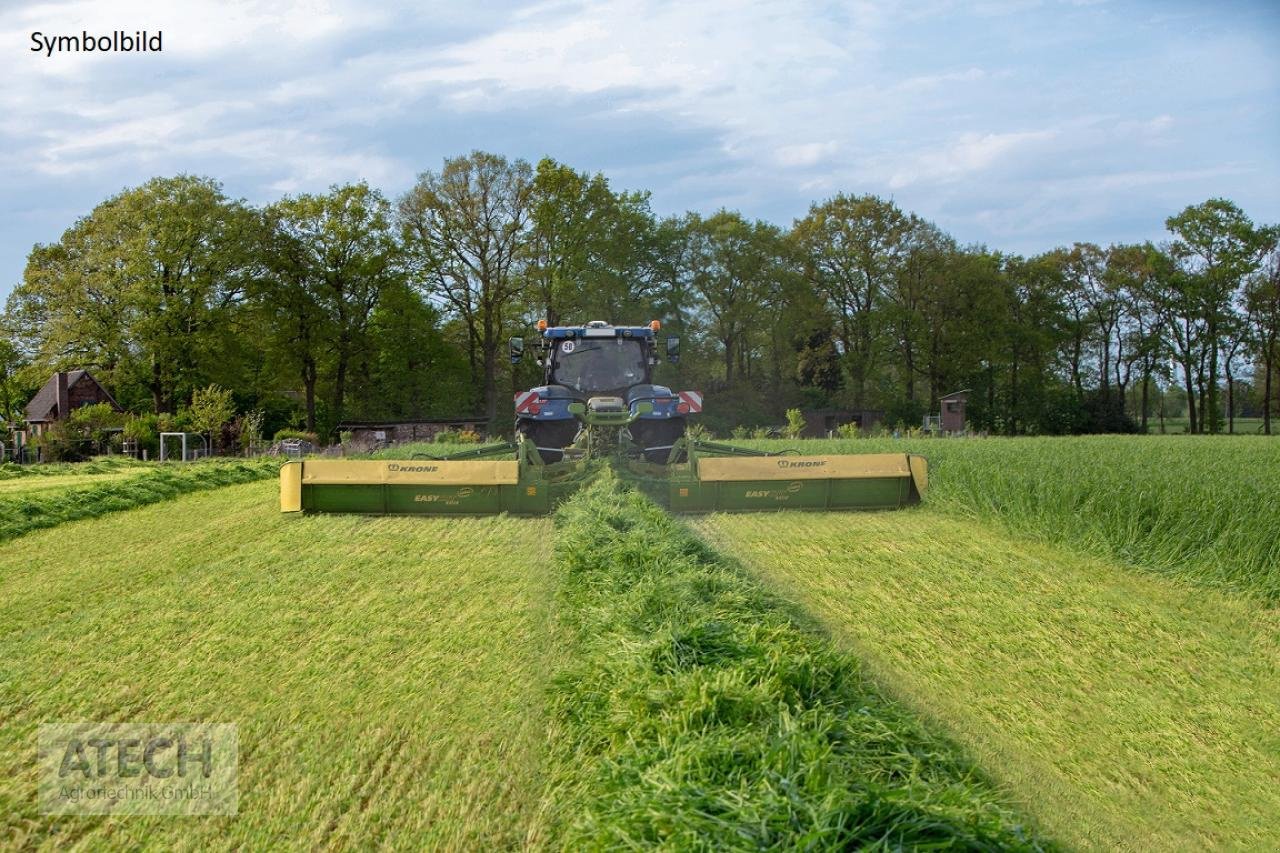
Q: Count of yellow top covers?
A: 2